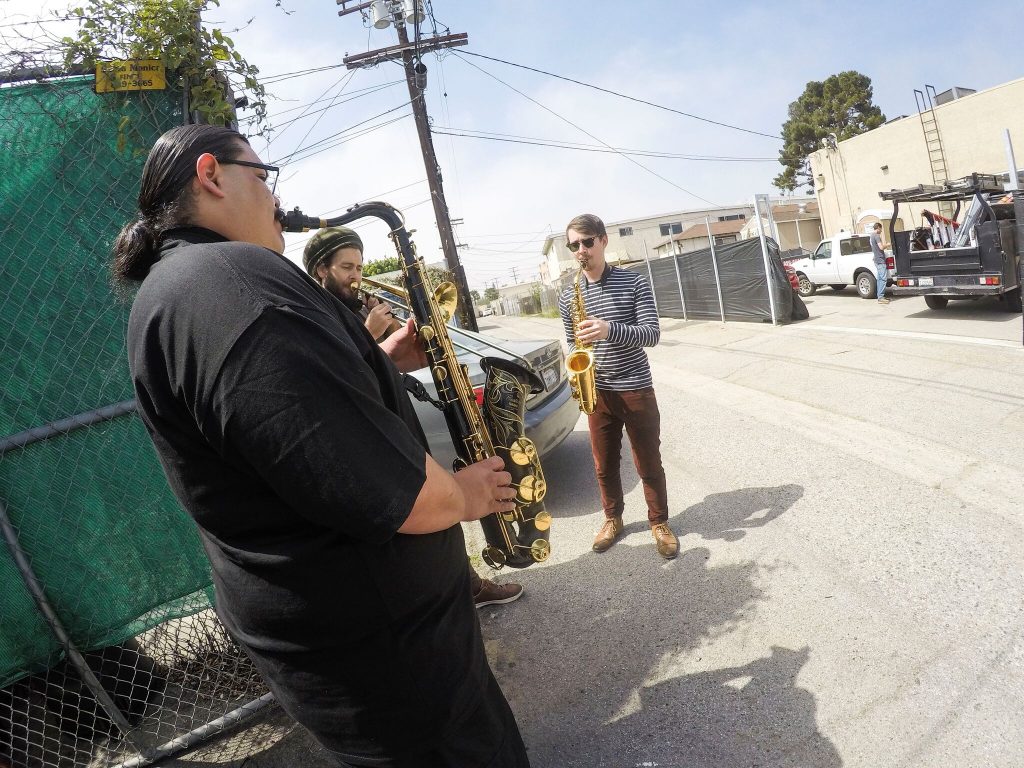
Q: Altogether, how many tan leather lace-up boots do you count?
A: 2